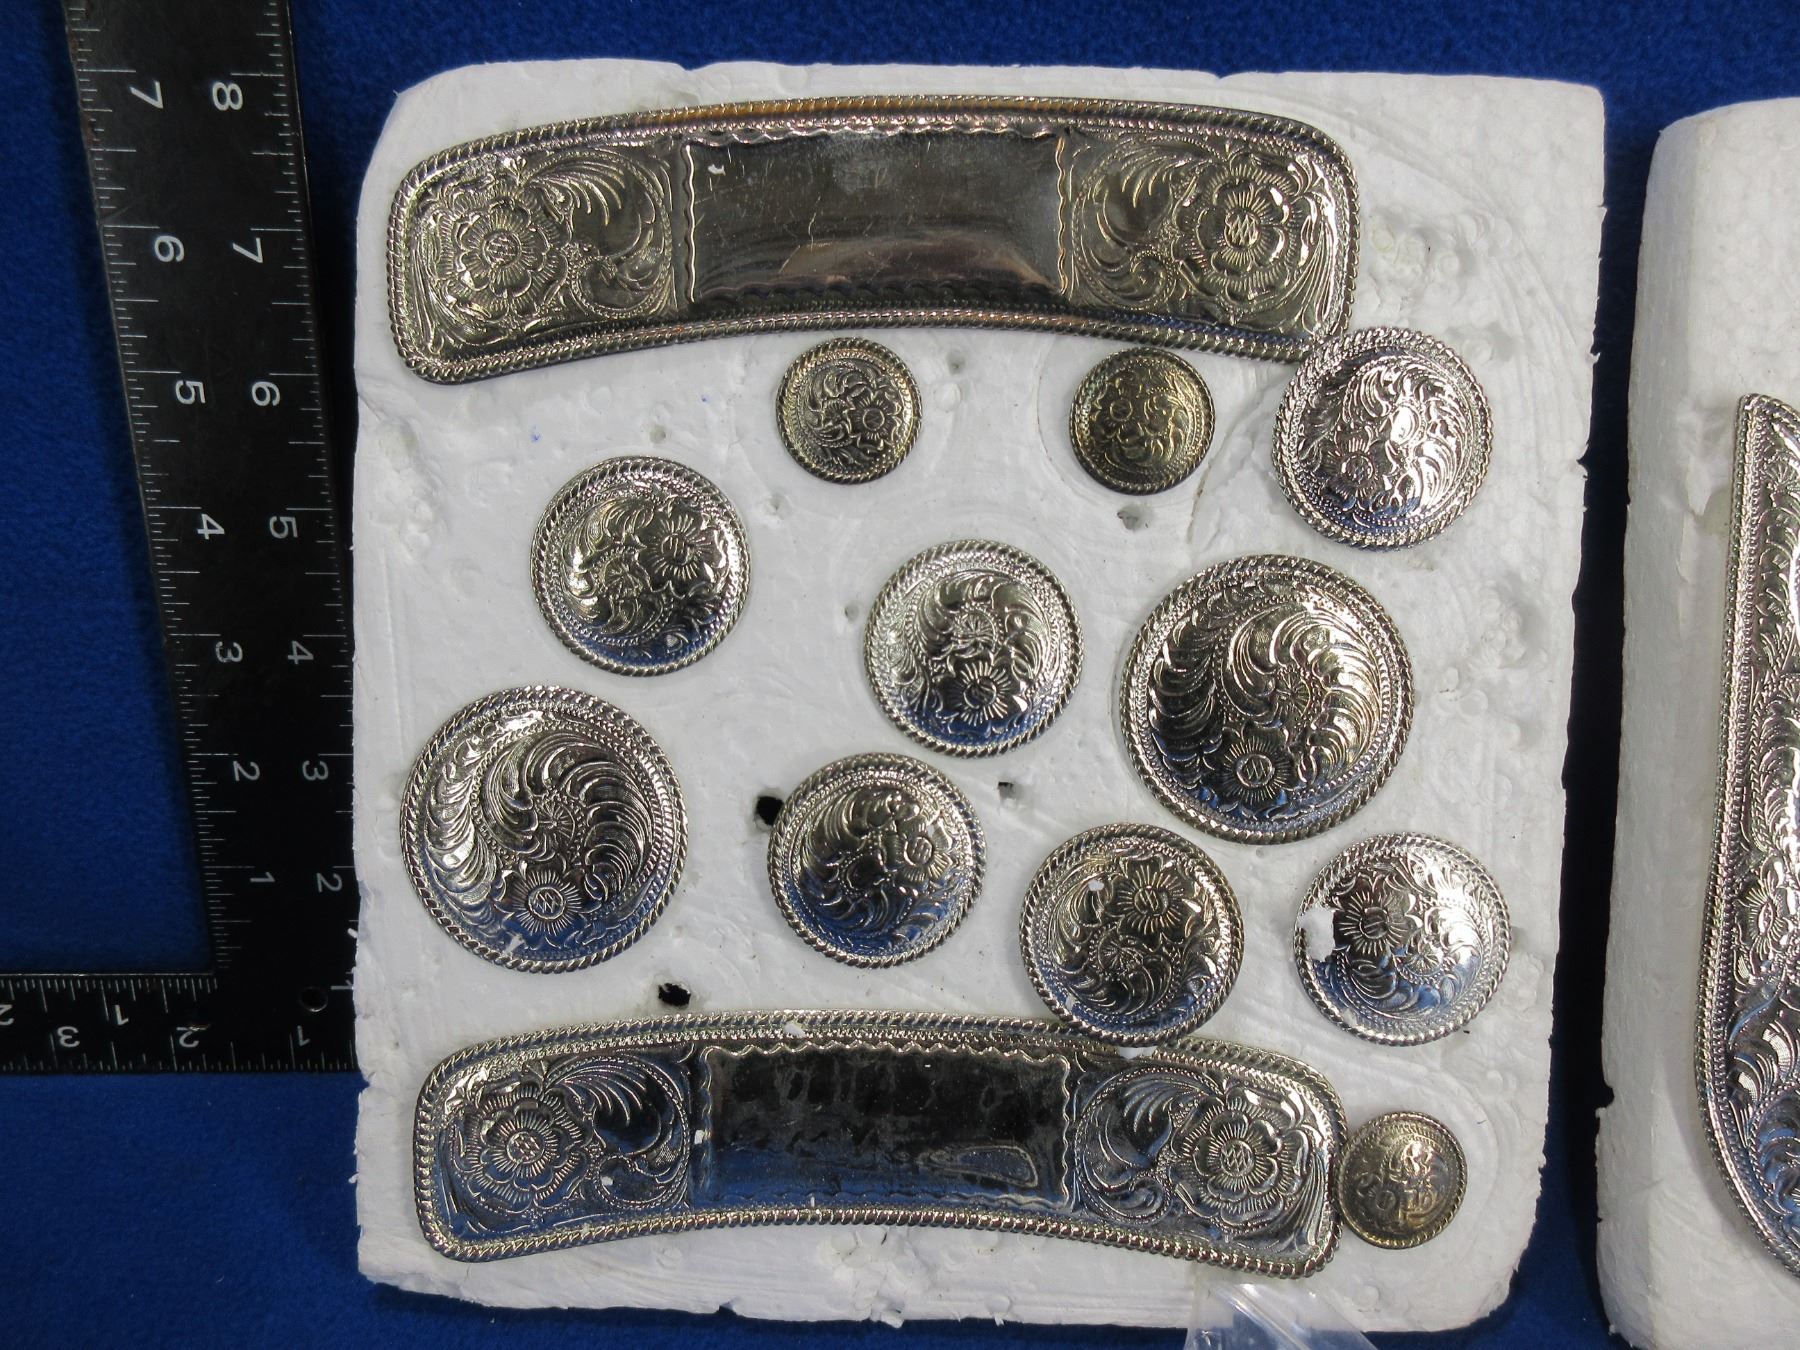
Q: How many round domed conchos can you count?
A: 11